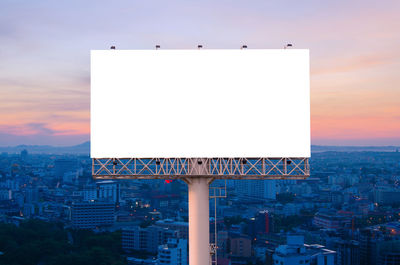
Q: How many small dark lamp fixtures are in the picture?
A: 10